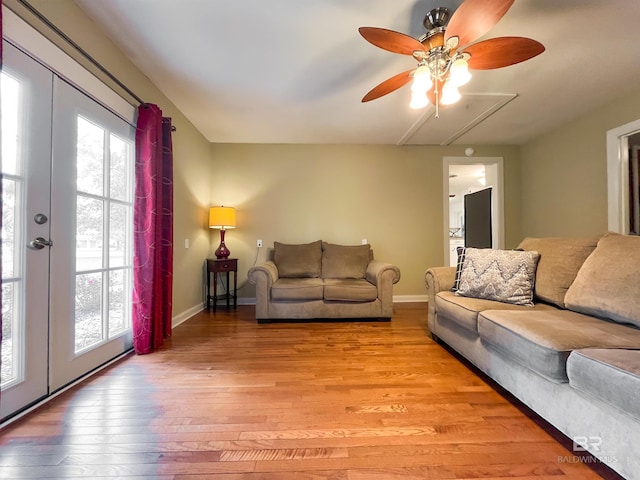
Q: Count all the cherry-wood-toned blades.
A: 5